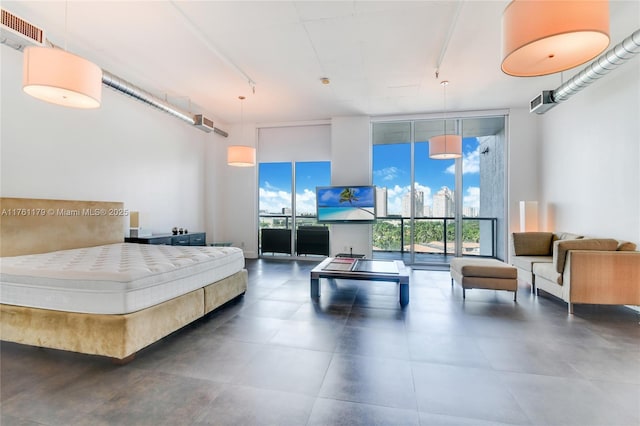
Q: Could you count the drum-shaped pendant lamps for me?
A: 4